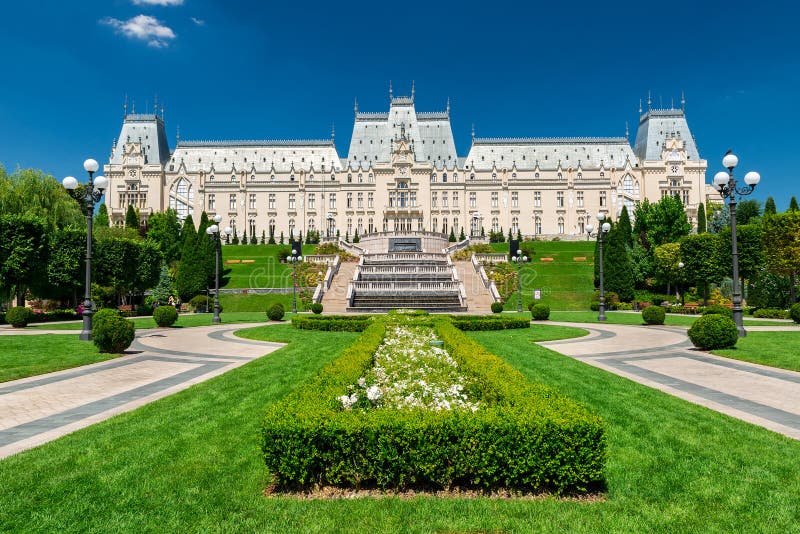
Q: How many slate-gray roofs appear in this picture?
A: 5